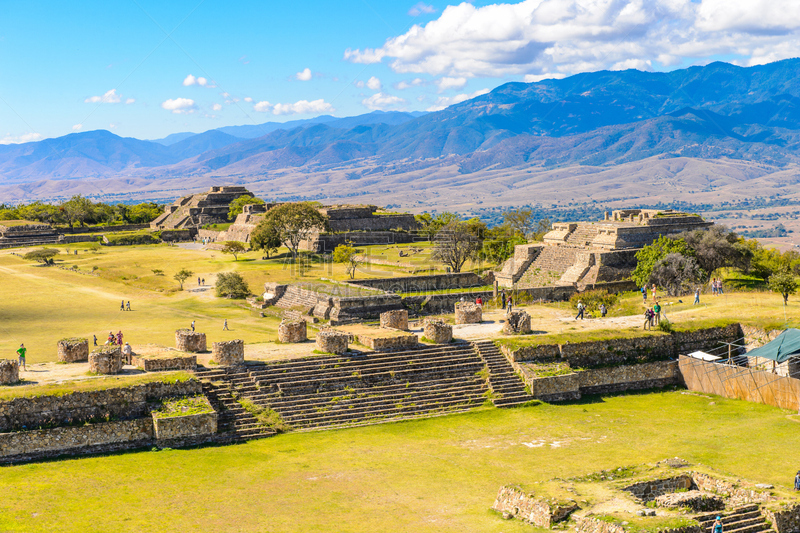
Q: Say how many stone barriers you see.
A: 11